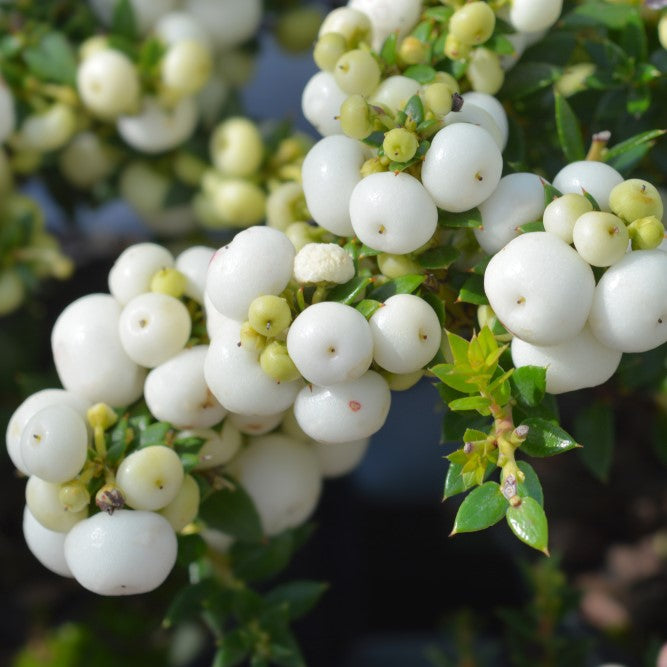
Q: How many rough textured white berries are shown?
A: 1